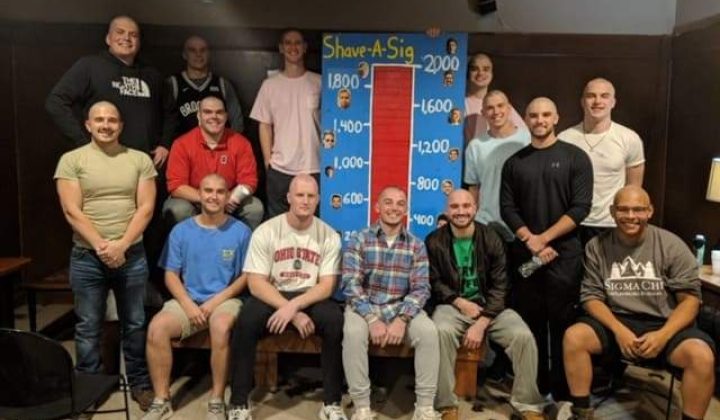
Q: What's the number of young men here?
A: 14